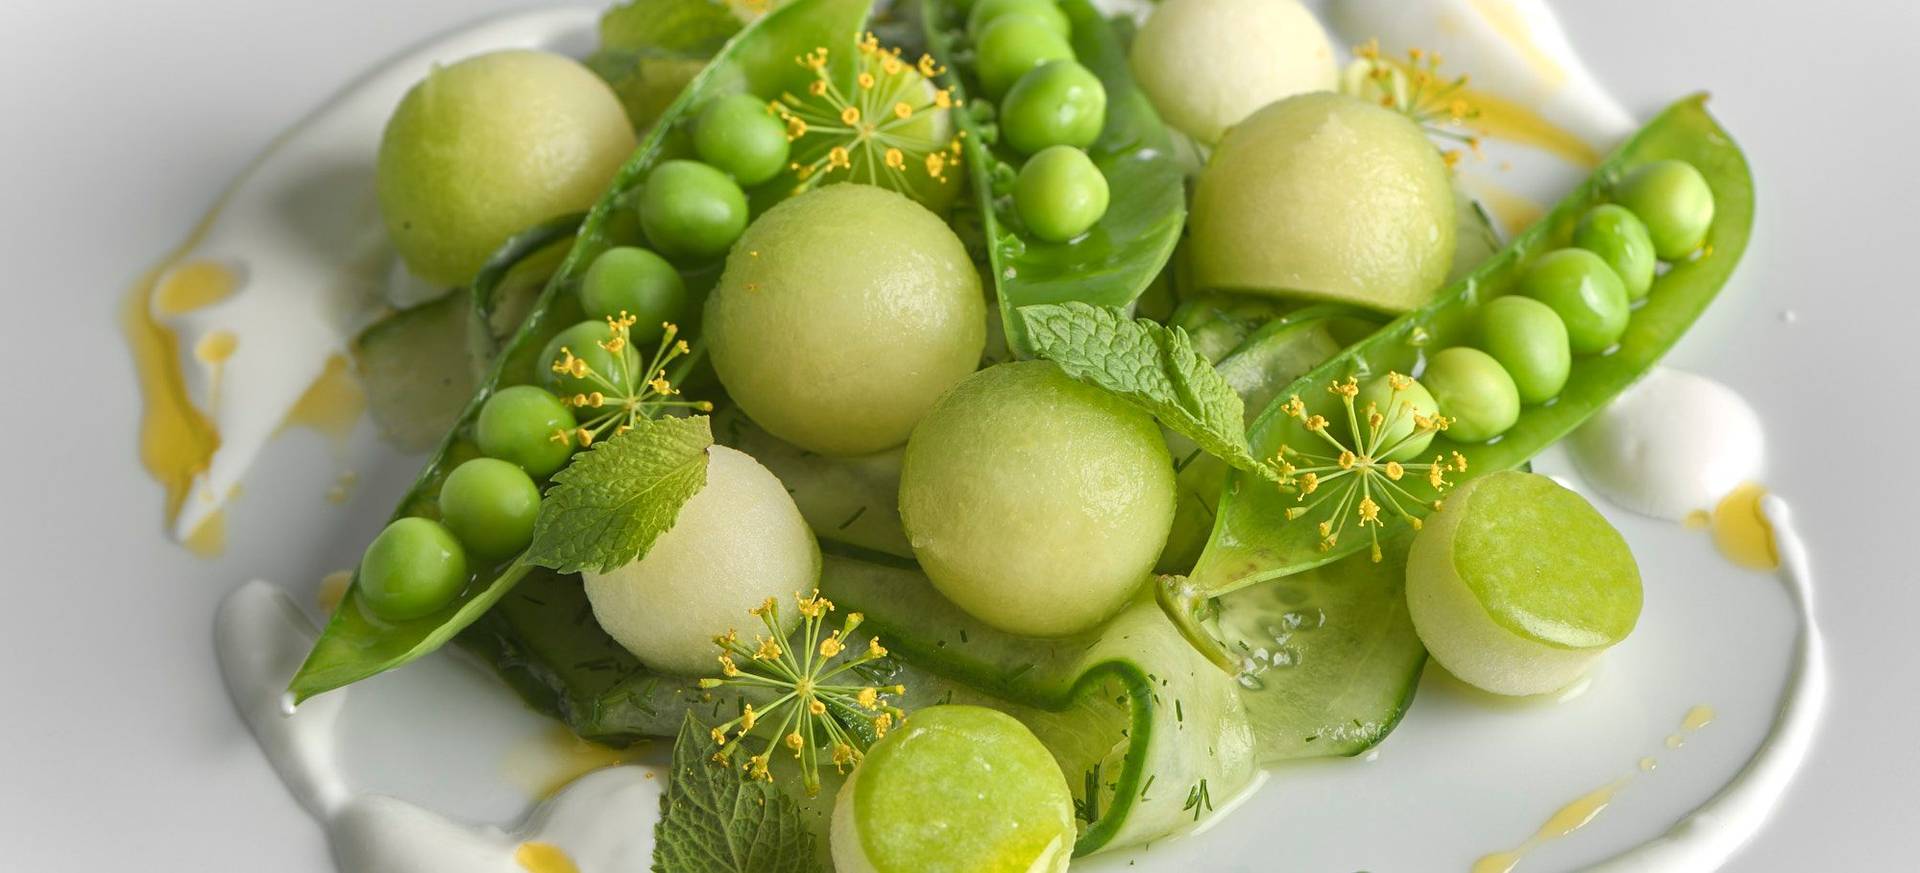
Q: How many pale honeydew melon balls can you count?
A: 6